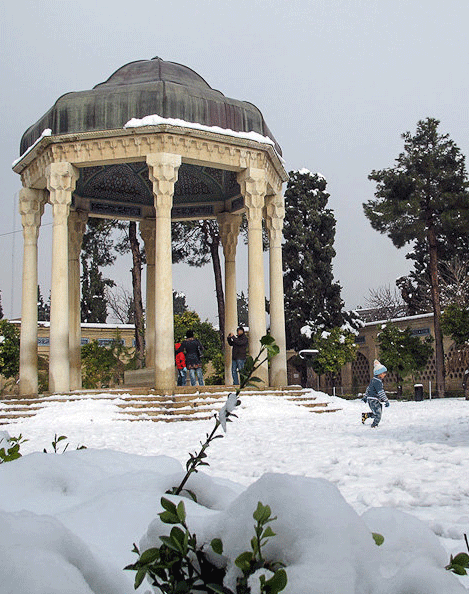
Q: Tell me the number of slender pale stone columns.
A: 8